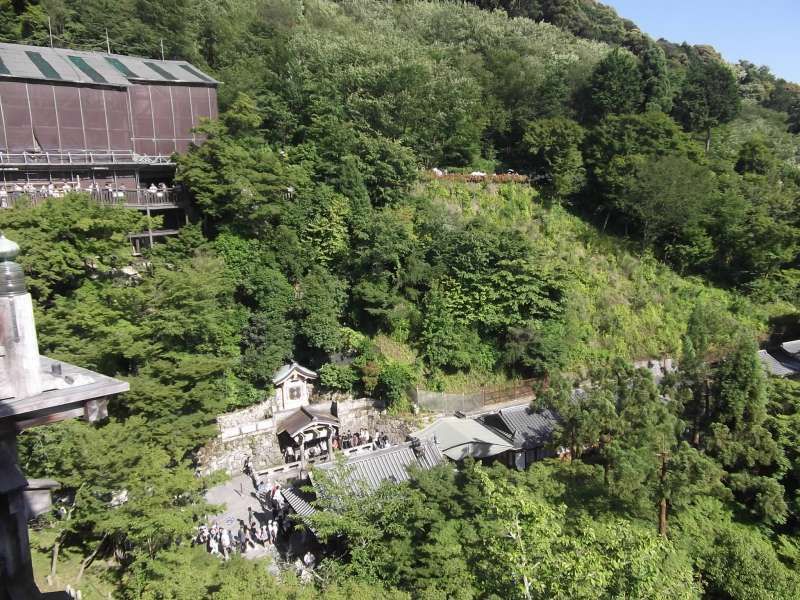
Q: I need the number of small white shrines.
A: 1